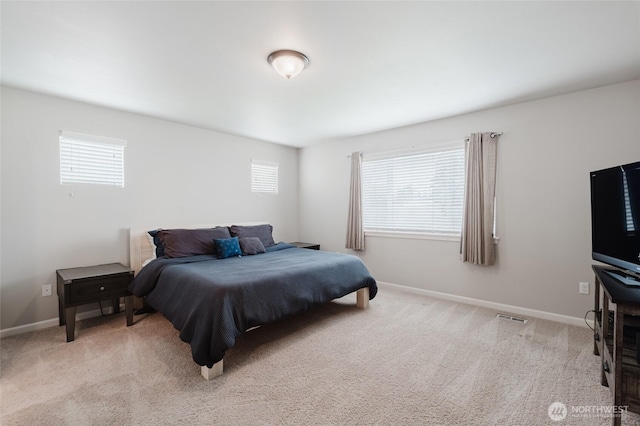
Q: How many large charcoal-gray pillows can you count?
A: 2